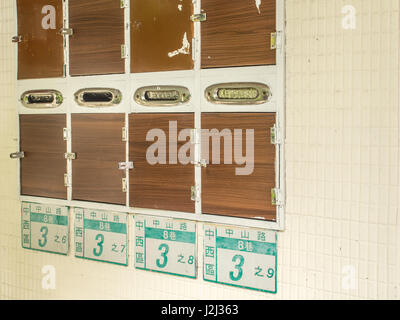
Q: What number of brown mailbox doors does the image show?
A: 8